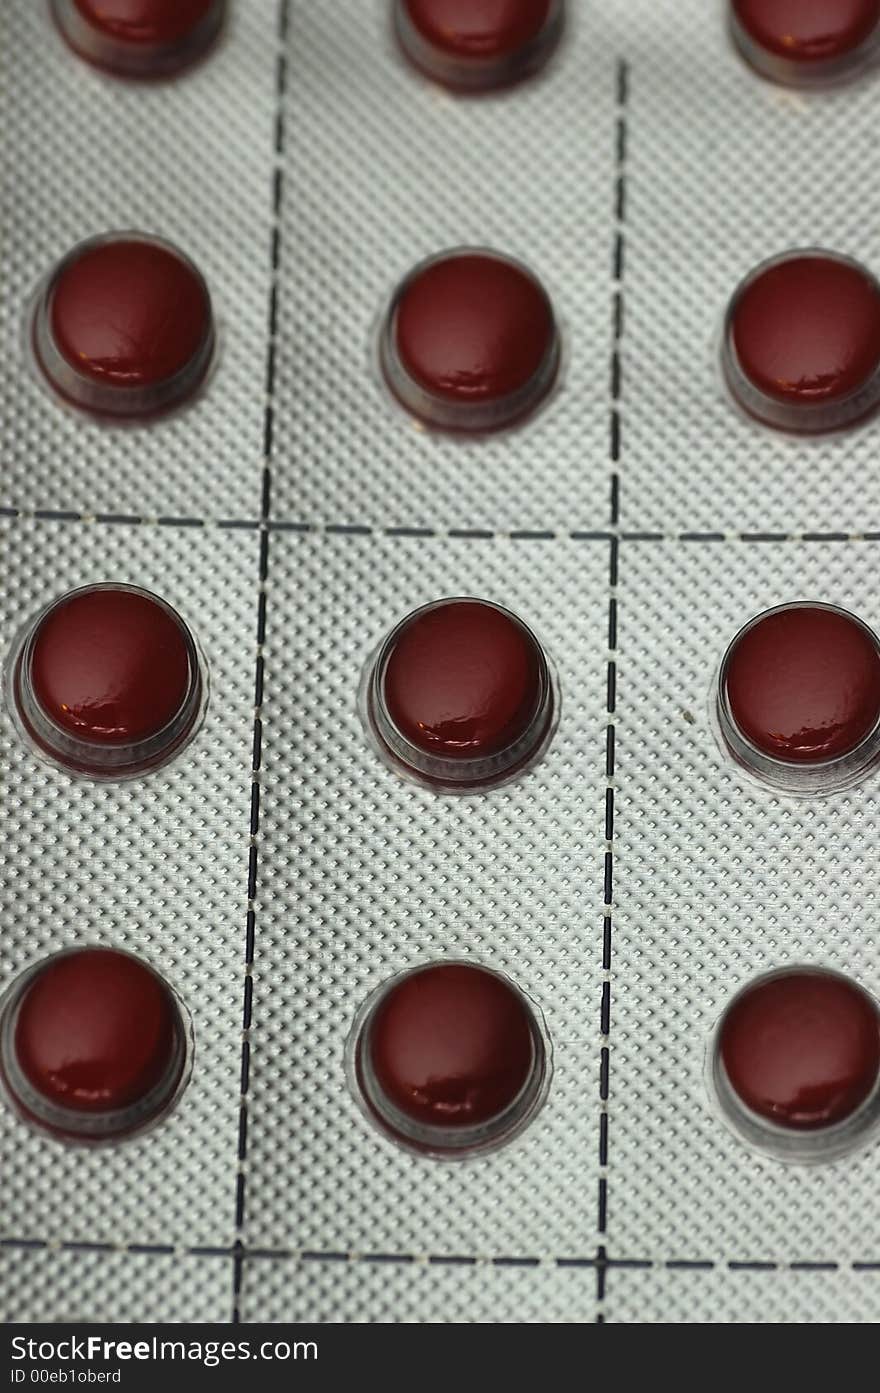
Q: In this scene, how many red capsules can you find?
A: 12